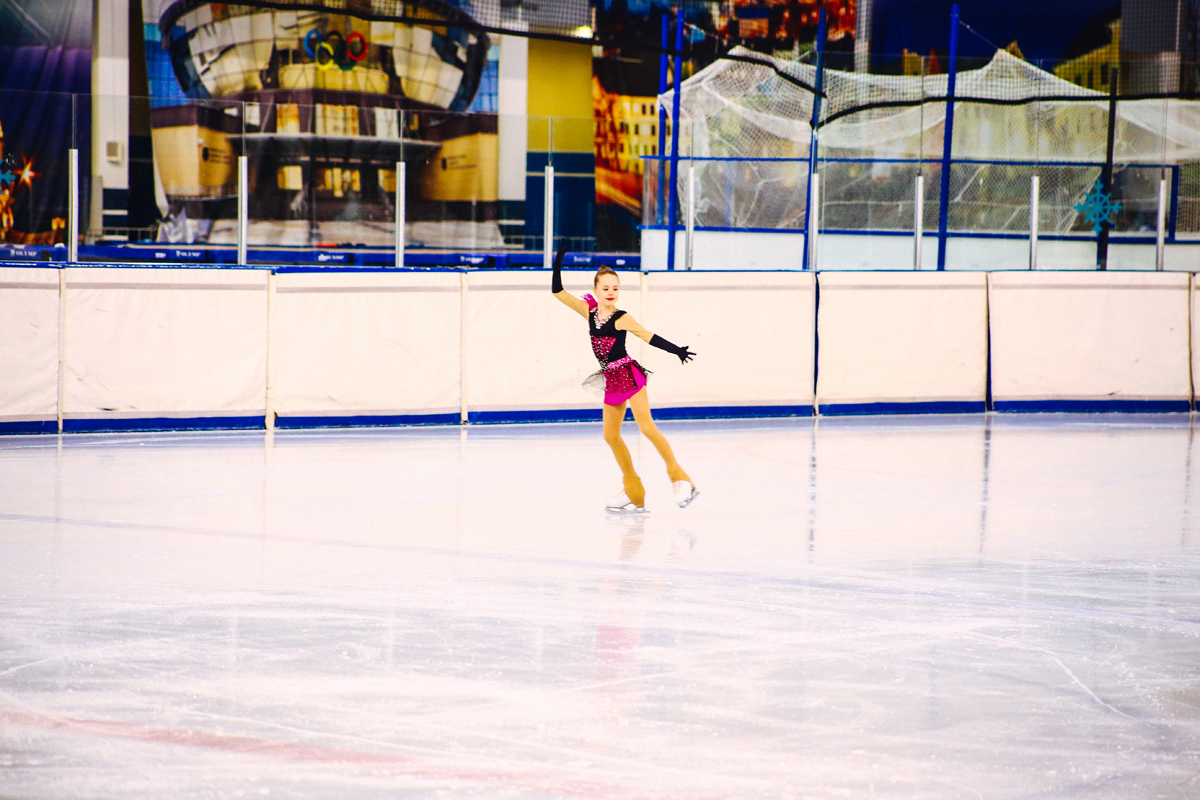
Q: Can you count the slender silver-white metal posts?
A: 9